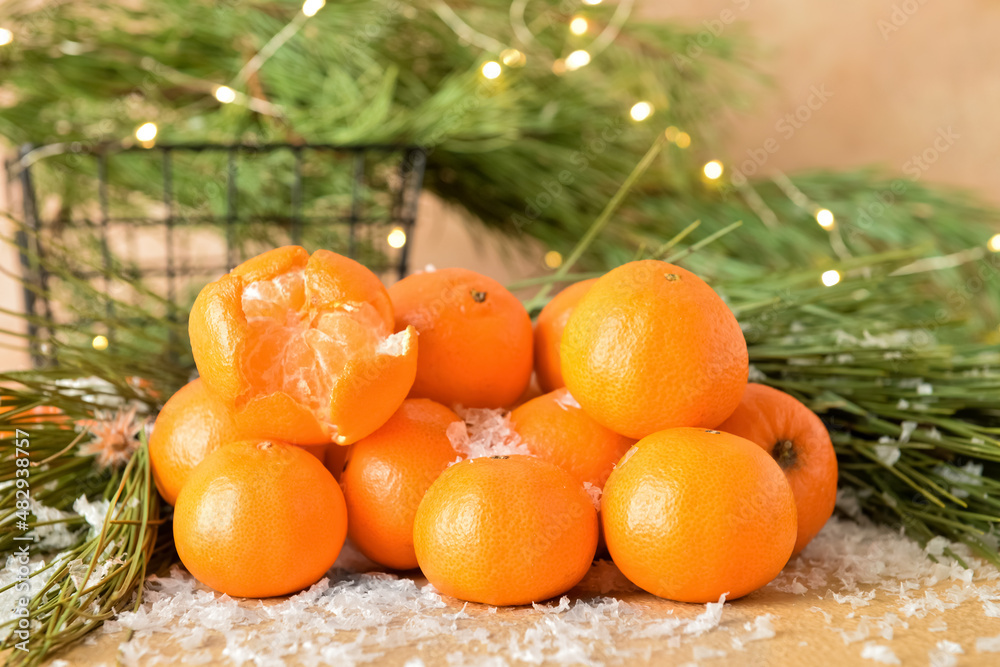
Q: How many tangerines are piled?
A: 11